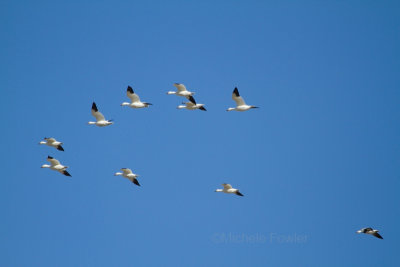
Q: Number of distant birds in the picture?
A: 10